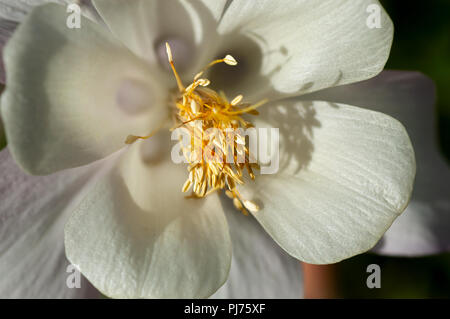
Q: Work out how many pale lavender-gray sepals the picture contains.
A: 4